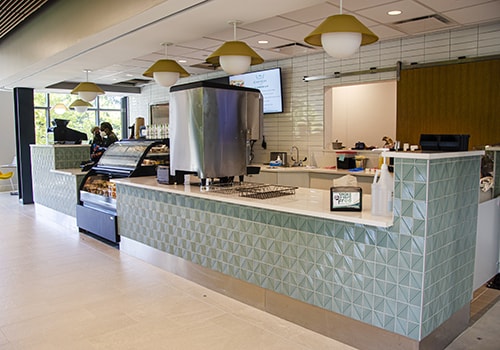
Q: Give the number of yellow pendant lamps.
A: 6